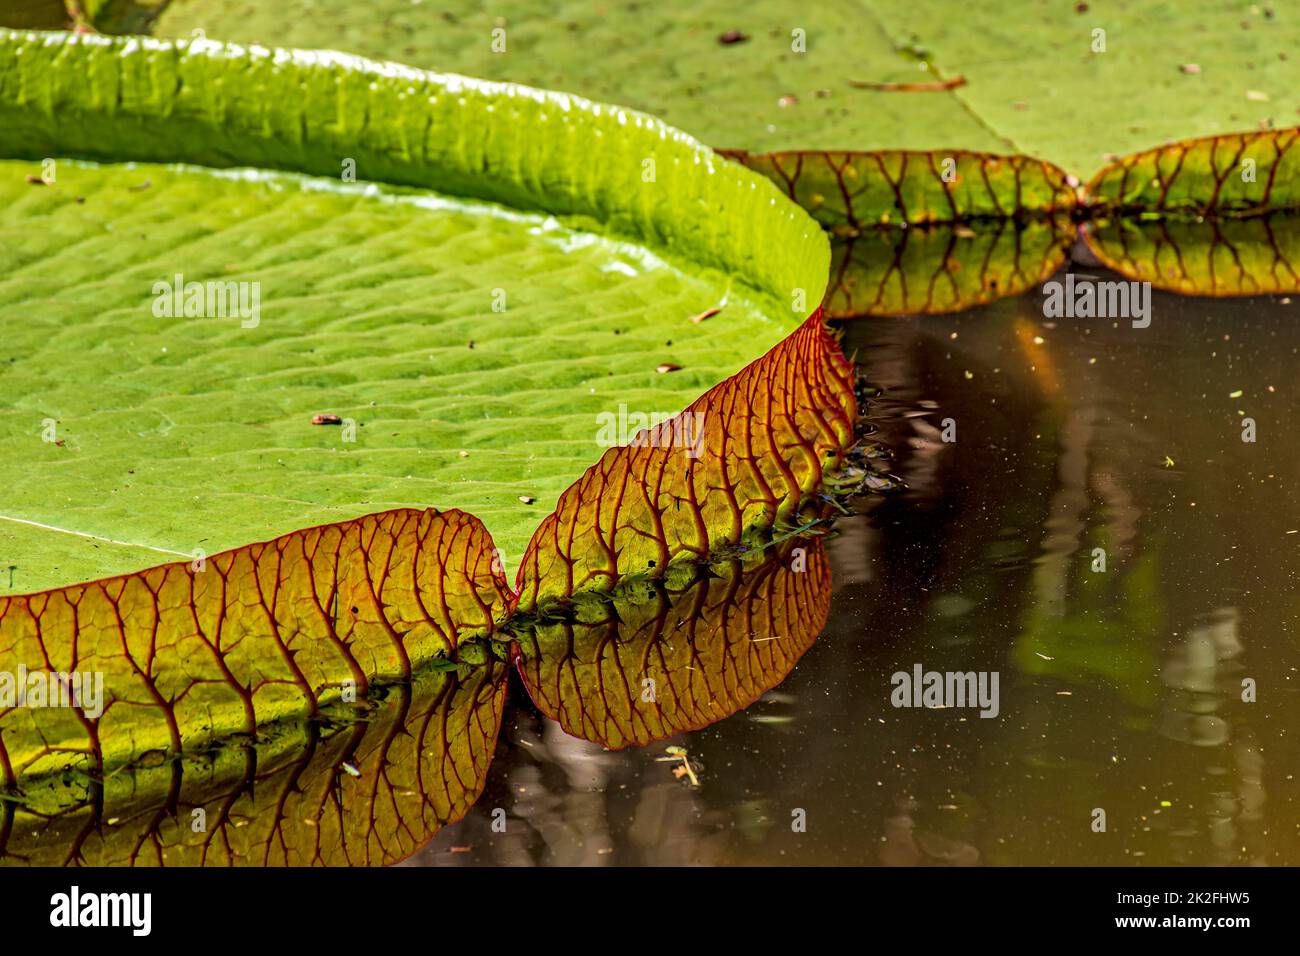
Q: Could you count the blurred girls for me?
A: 0